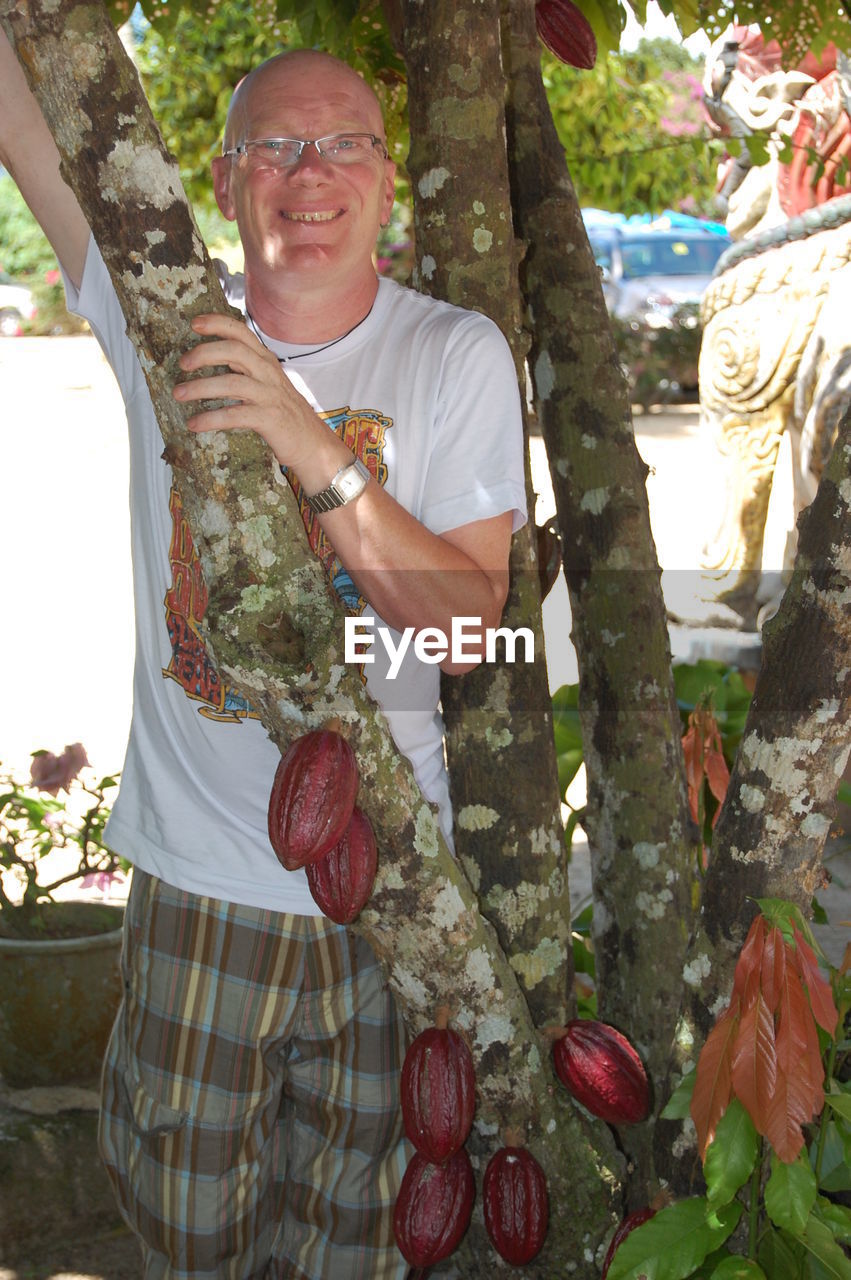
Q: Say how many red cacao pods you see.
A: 8